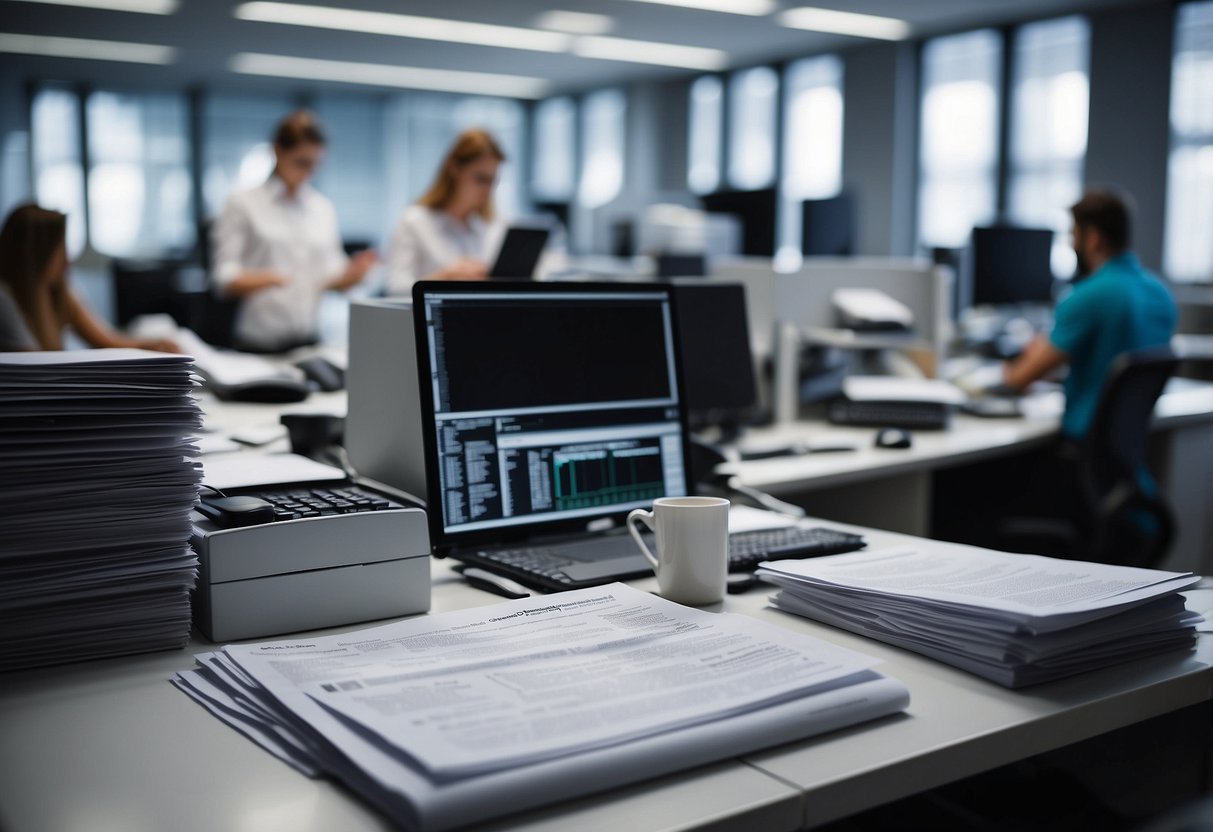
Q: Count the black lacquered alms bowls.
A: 0